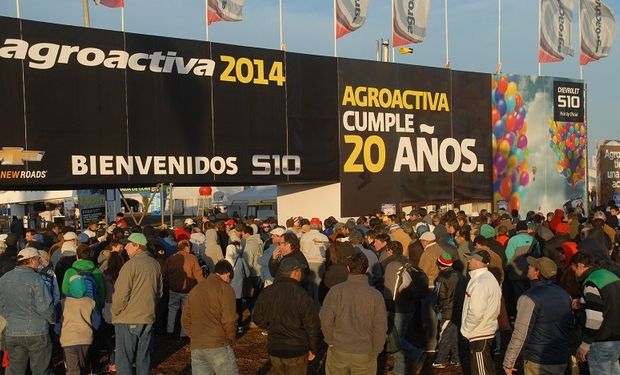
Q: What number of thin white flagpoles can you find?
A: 10